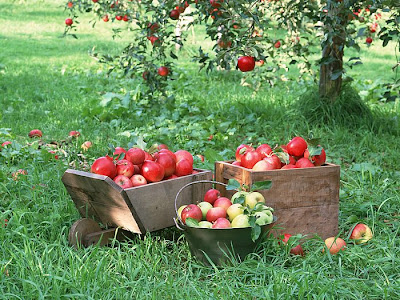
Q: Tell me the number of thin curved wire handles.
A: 1